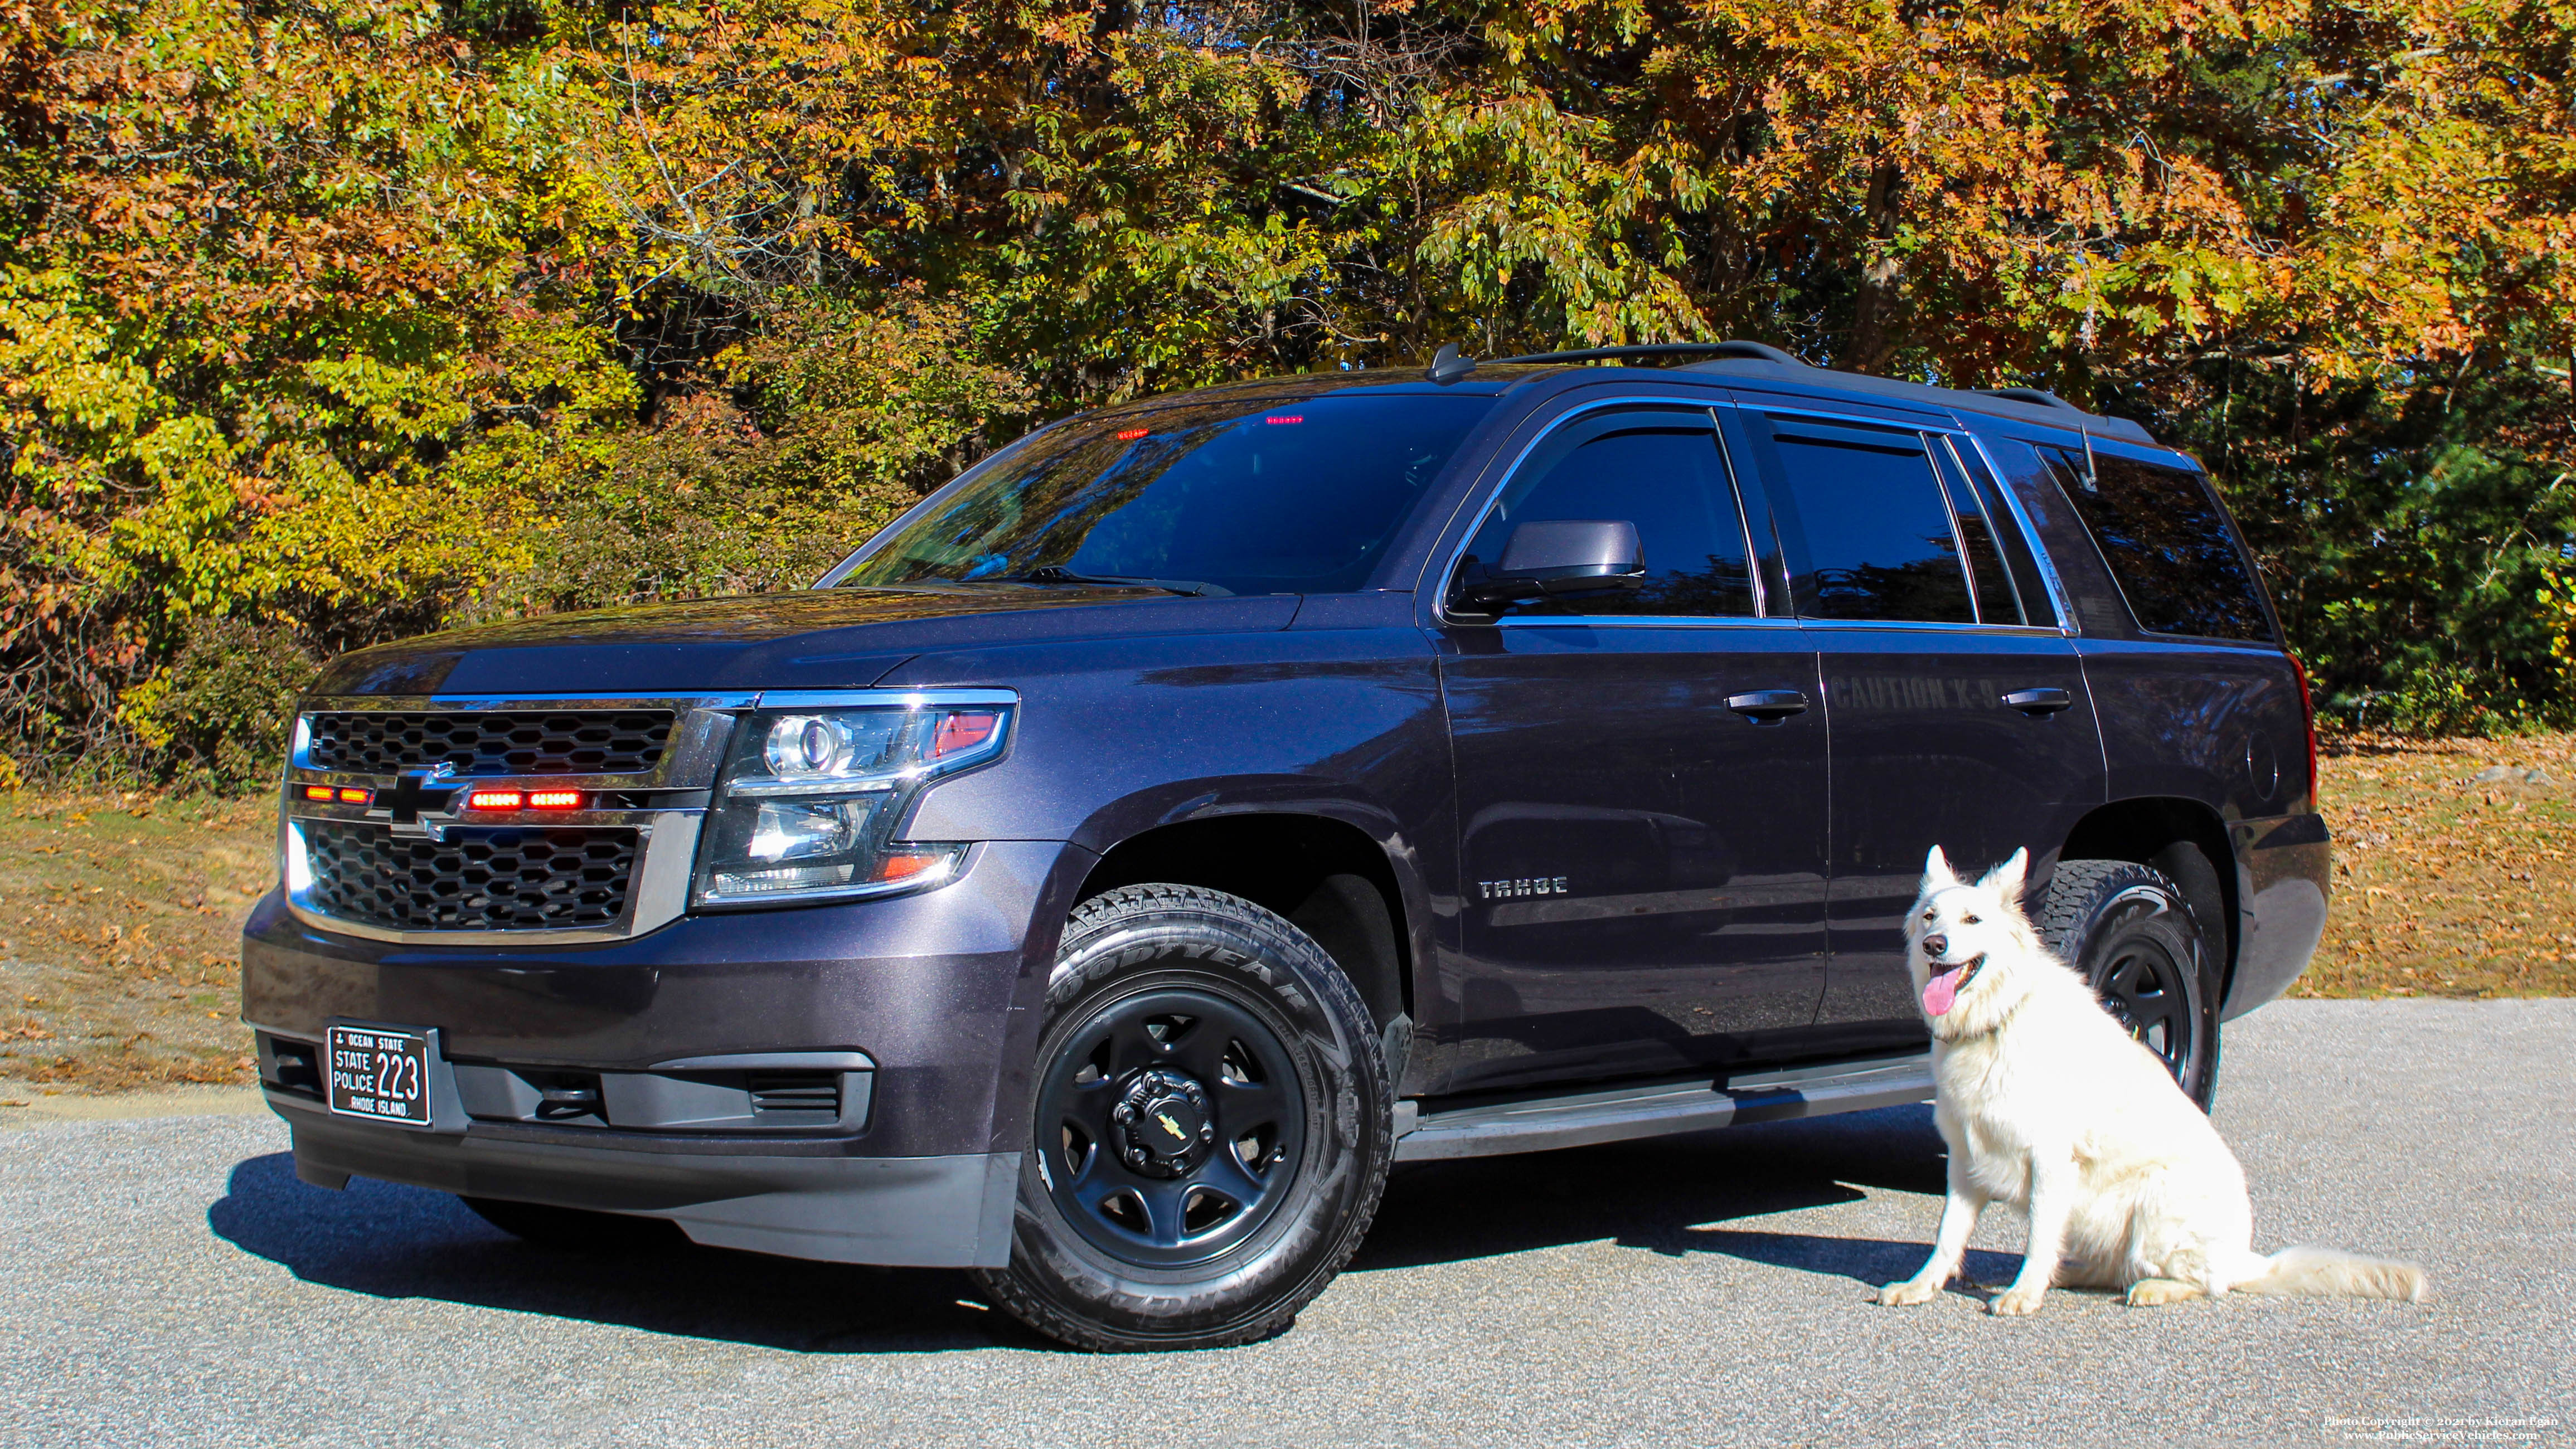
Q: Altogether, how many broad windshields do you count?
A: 1